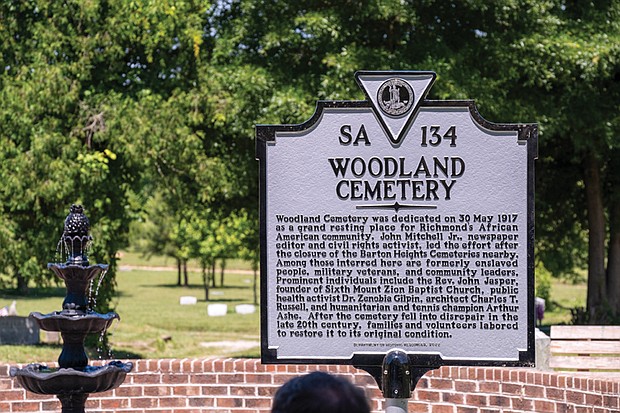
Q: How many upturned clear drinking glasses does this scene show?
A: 0